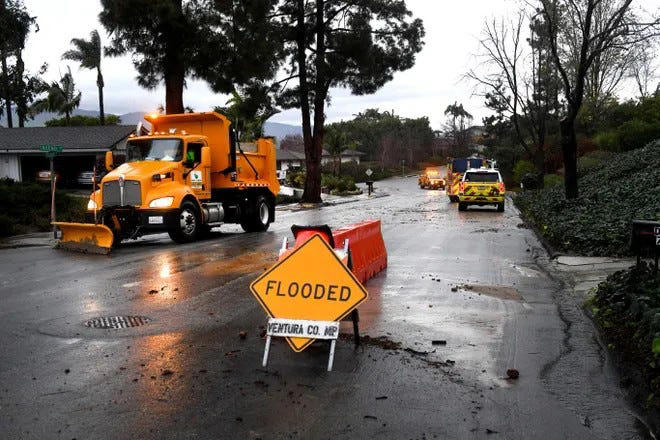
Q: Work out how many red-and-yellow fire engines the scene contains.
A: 1